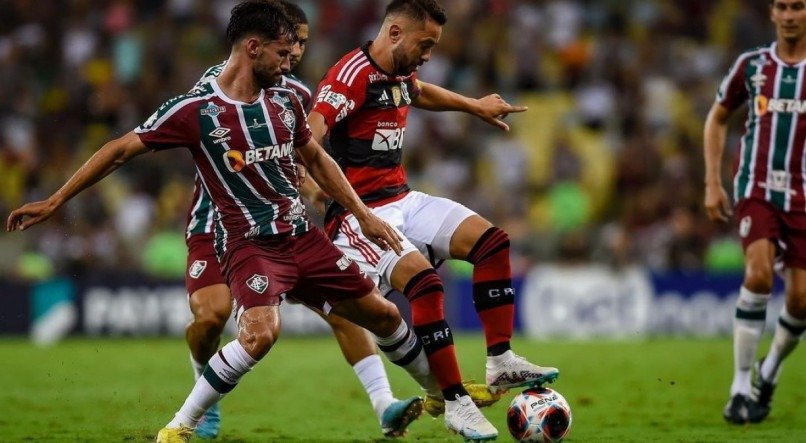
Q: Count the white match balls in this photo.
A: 1